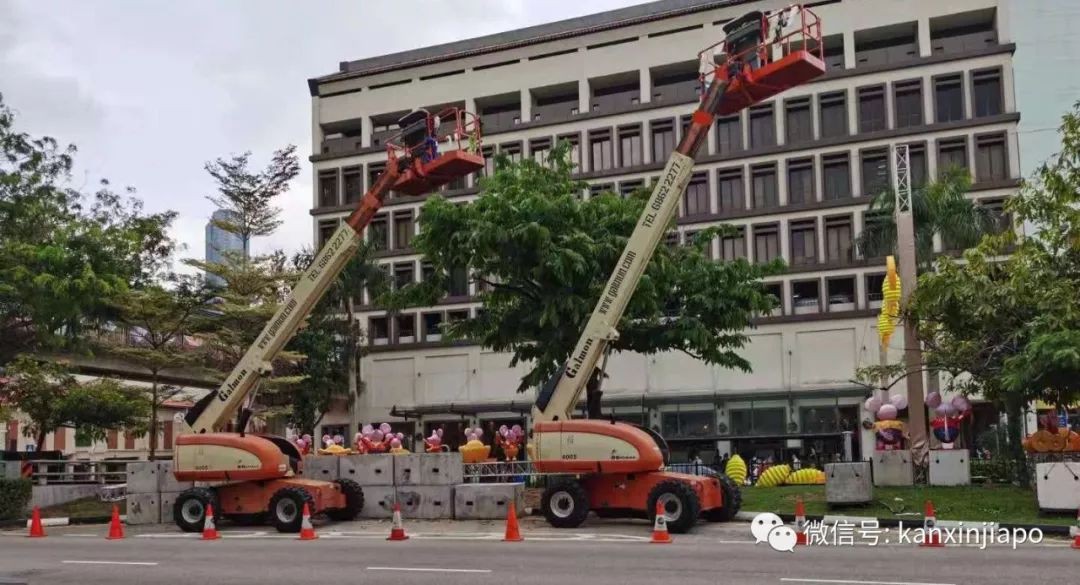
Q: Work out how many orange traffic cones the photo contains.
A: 10